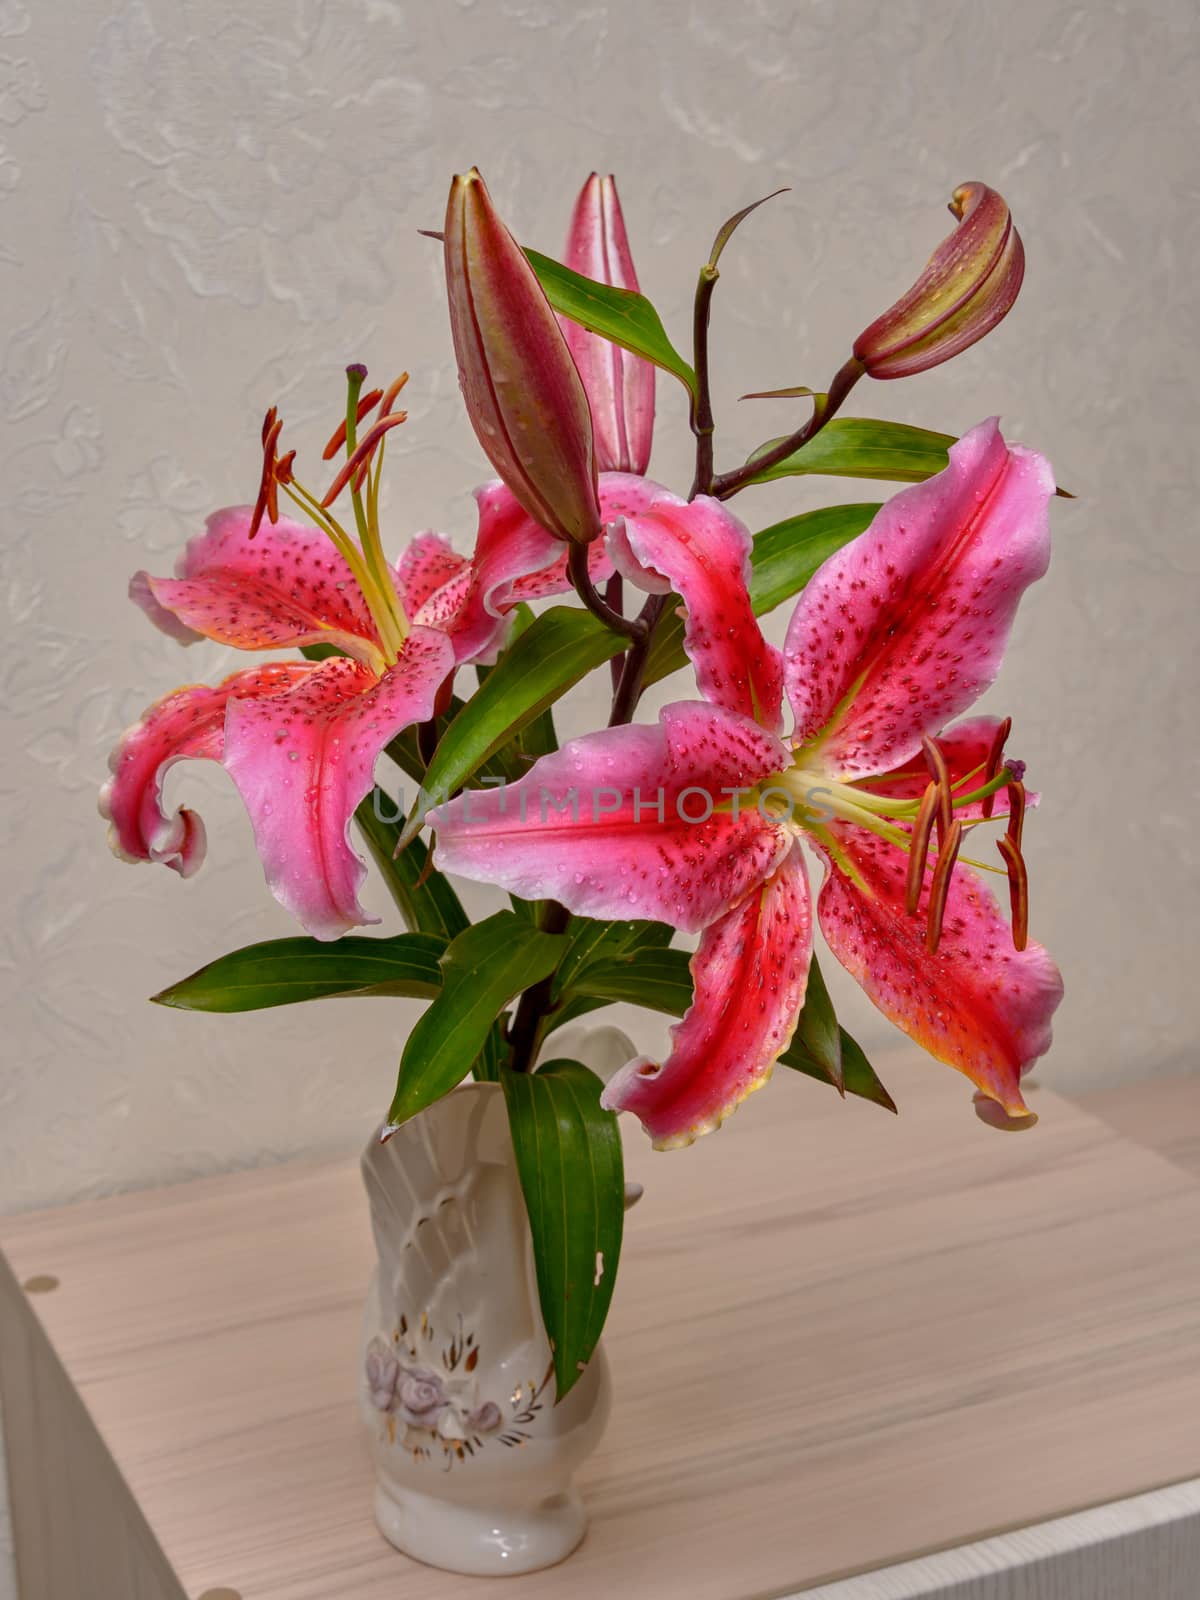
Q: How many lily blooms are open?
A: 2